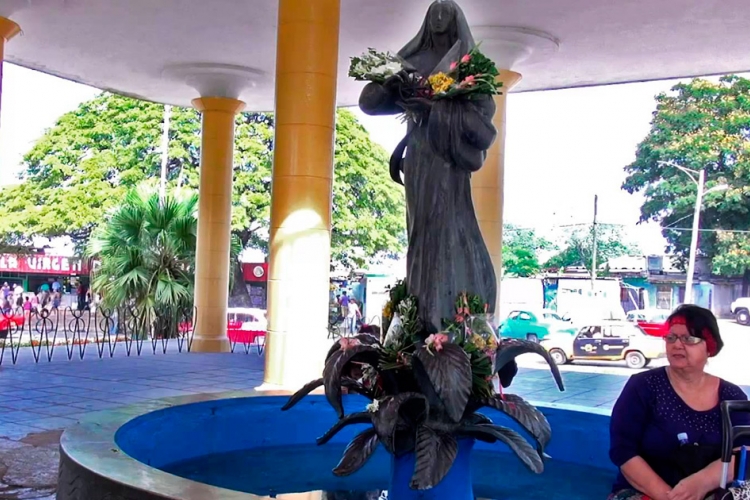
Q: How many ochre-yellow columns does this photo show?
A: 4